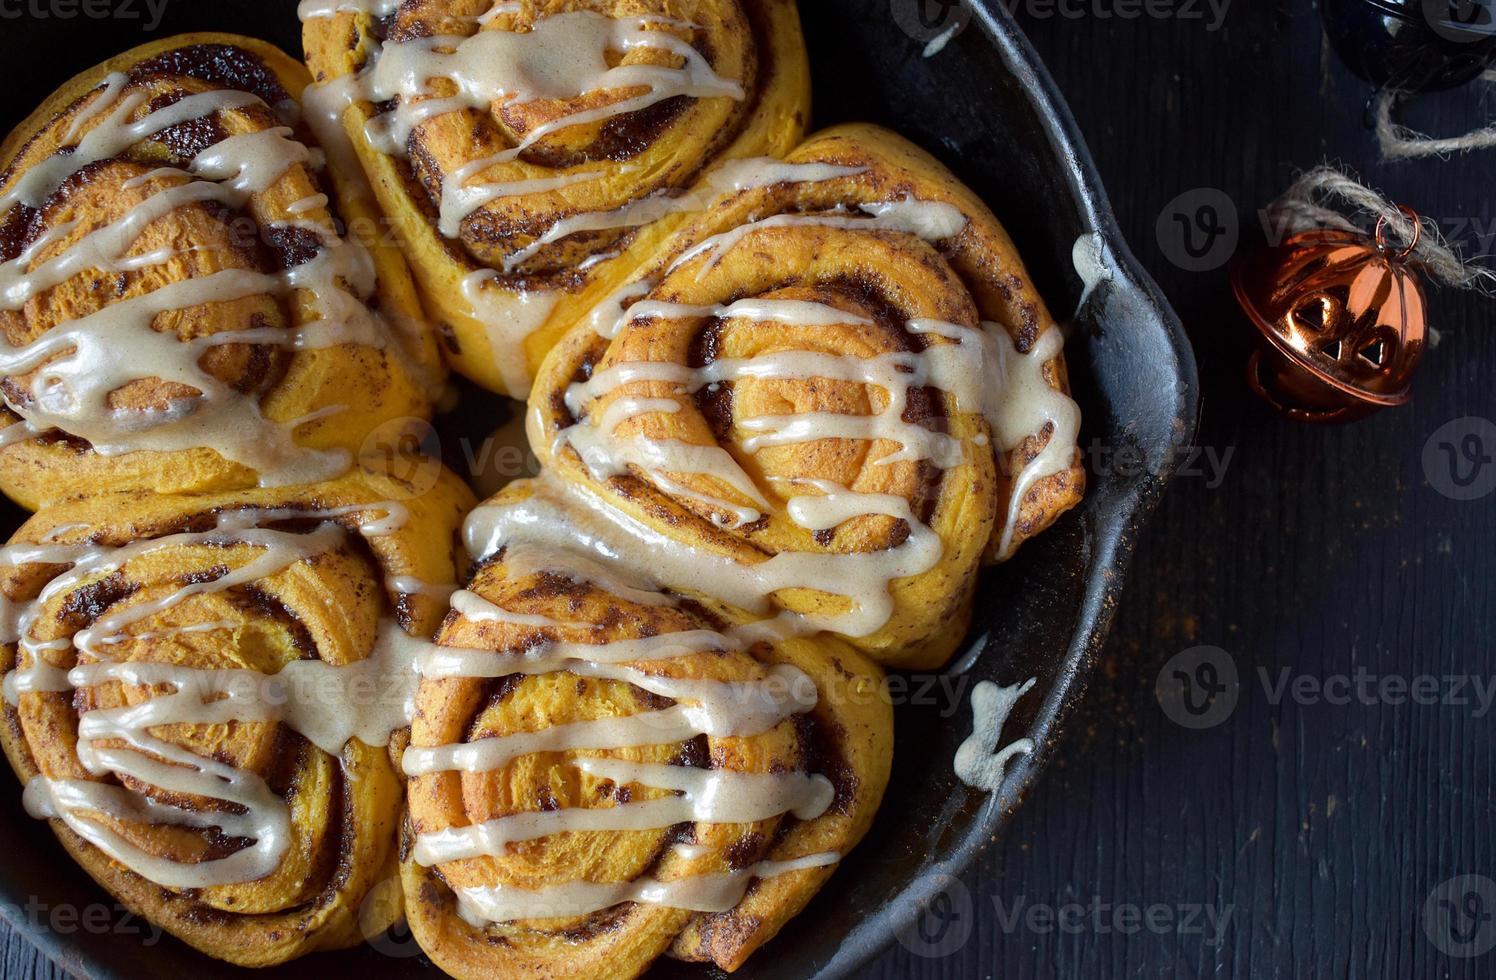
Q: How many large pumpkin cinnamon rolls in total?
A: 5